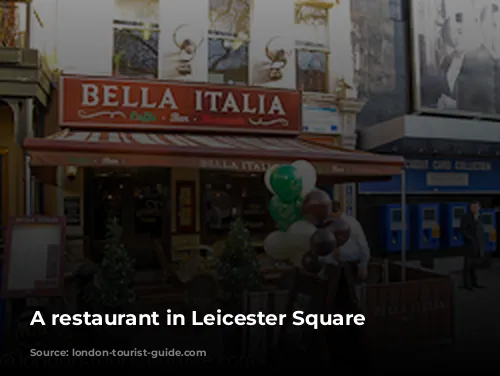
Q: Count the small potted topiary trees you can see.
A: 2